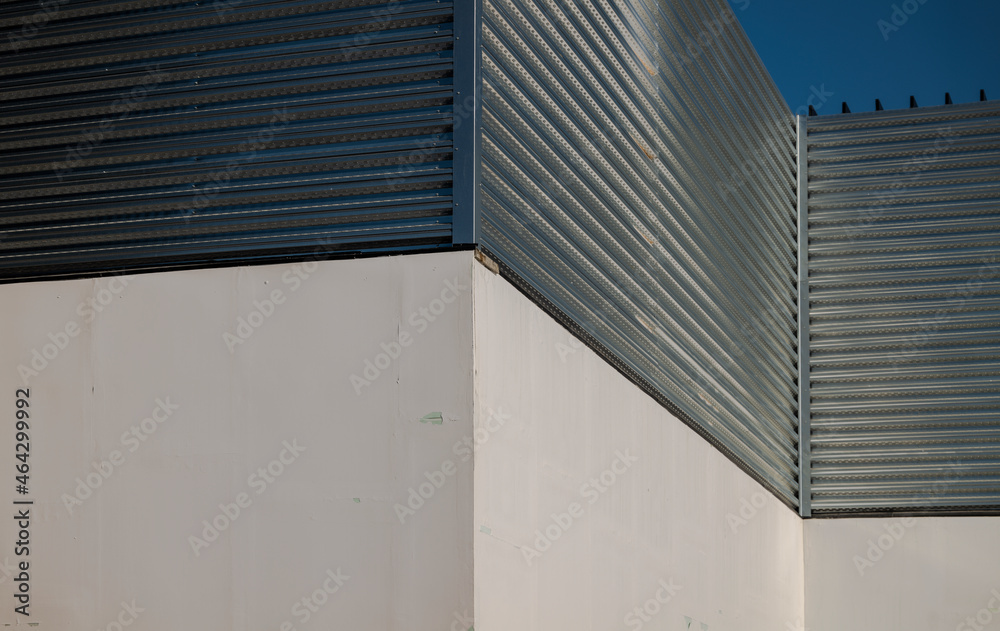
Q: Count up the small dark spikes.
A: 6